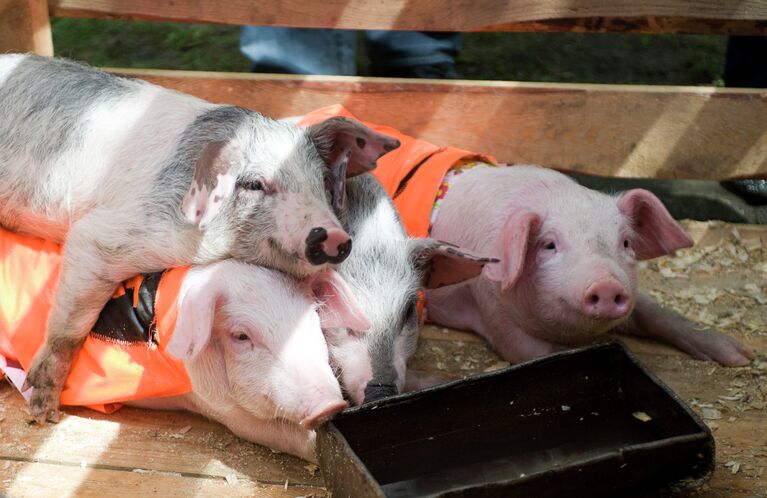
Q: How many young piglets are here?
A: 4